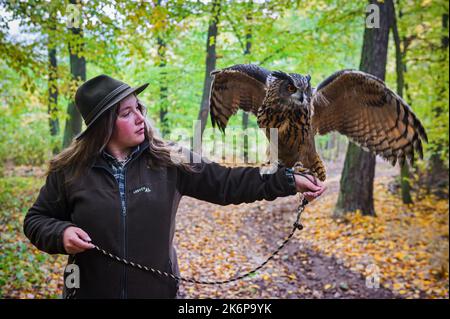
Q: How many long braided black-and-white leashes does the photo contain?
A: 1